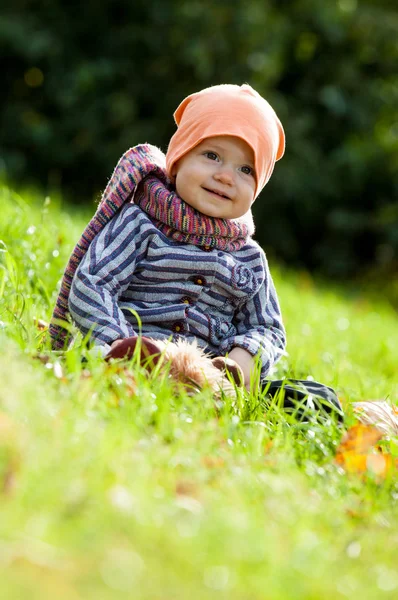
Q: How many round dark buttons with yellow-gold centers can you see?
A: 4